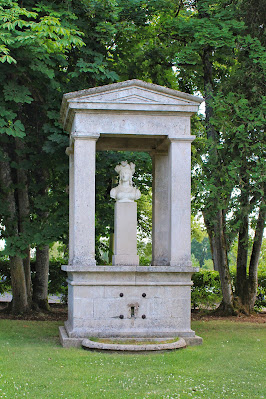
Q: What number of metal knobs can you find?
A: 4